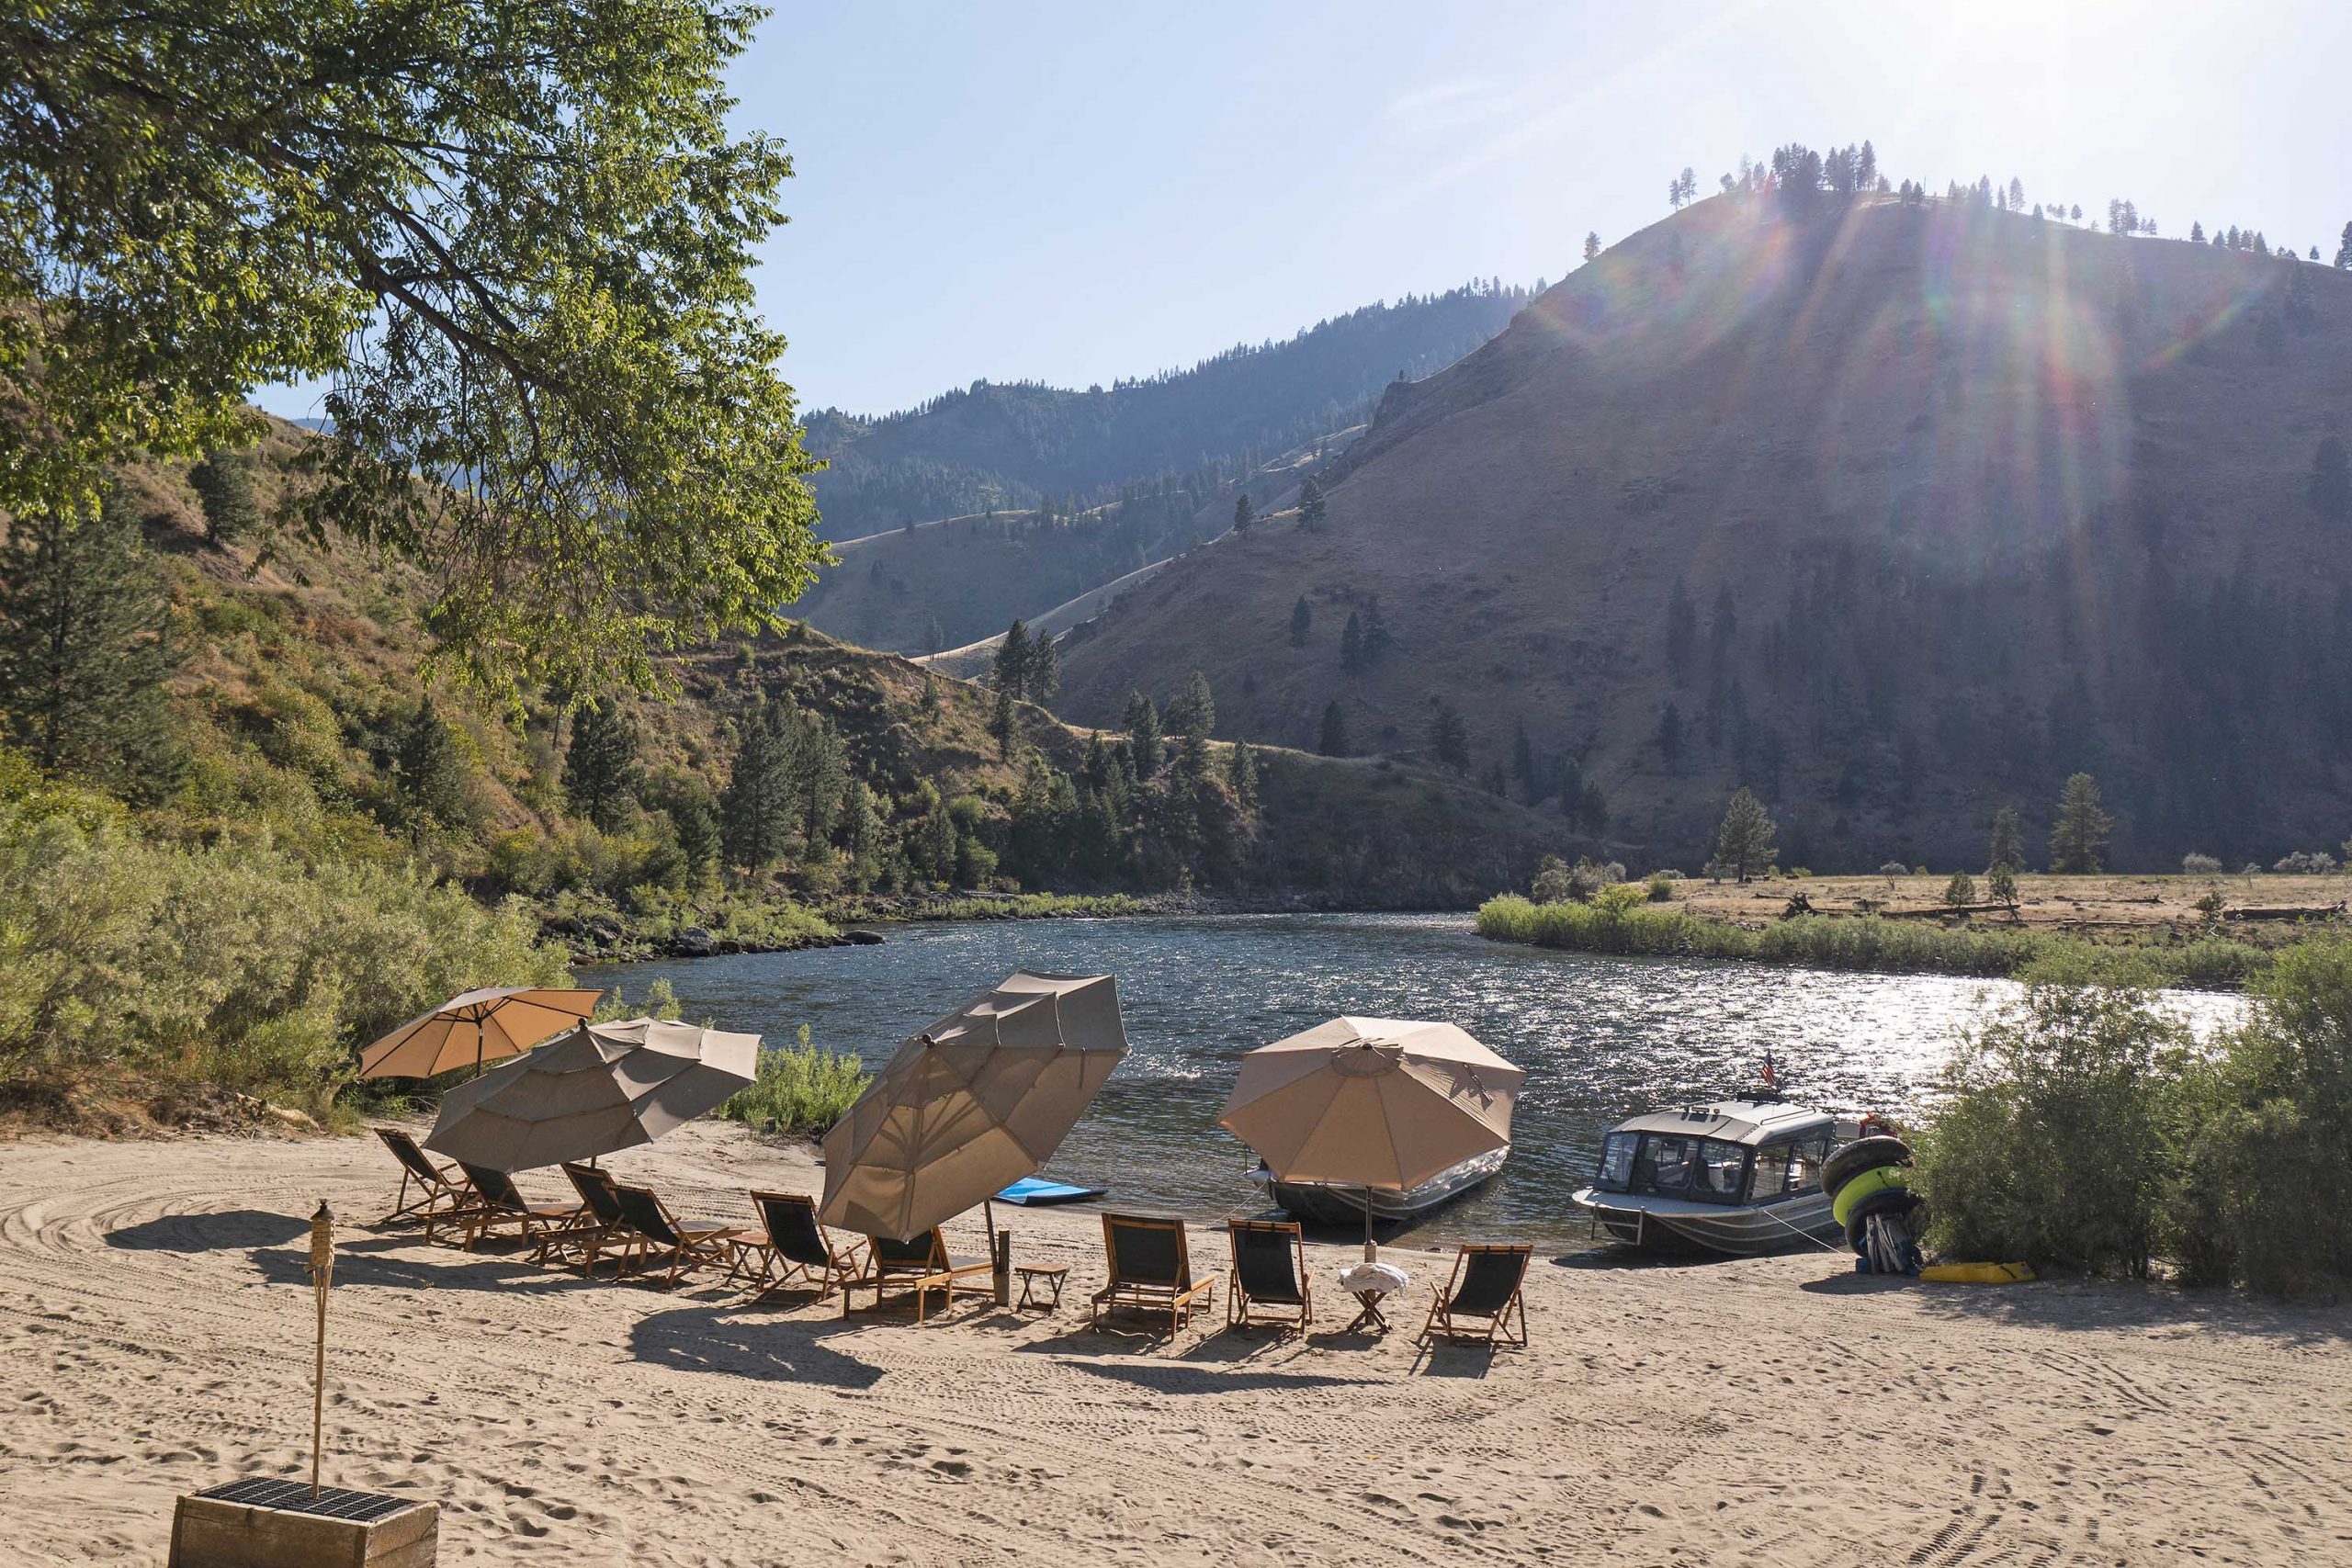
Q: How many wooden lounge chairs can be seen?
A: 9